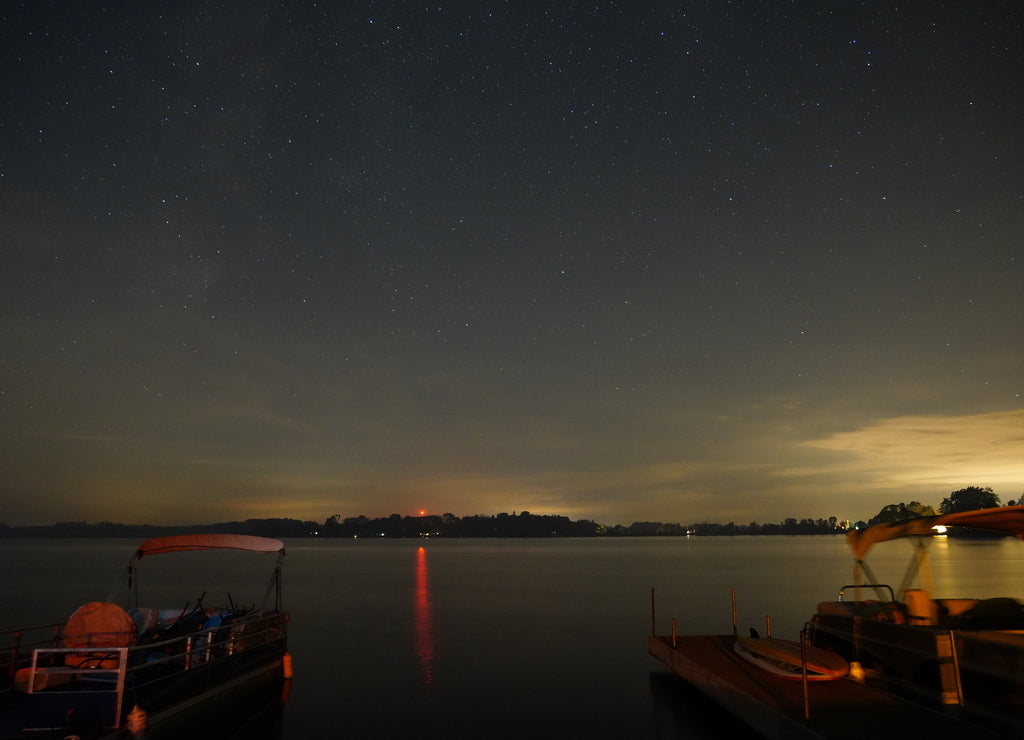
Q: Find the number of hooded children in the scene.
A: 0